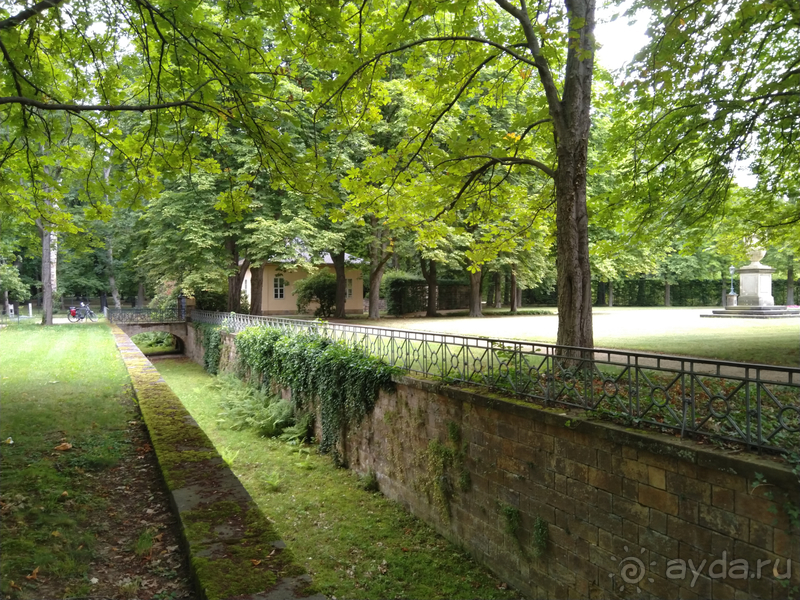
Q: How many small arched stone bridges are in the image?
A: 1